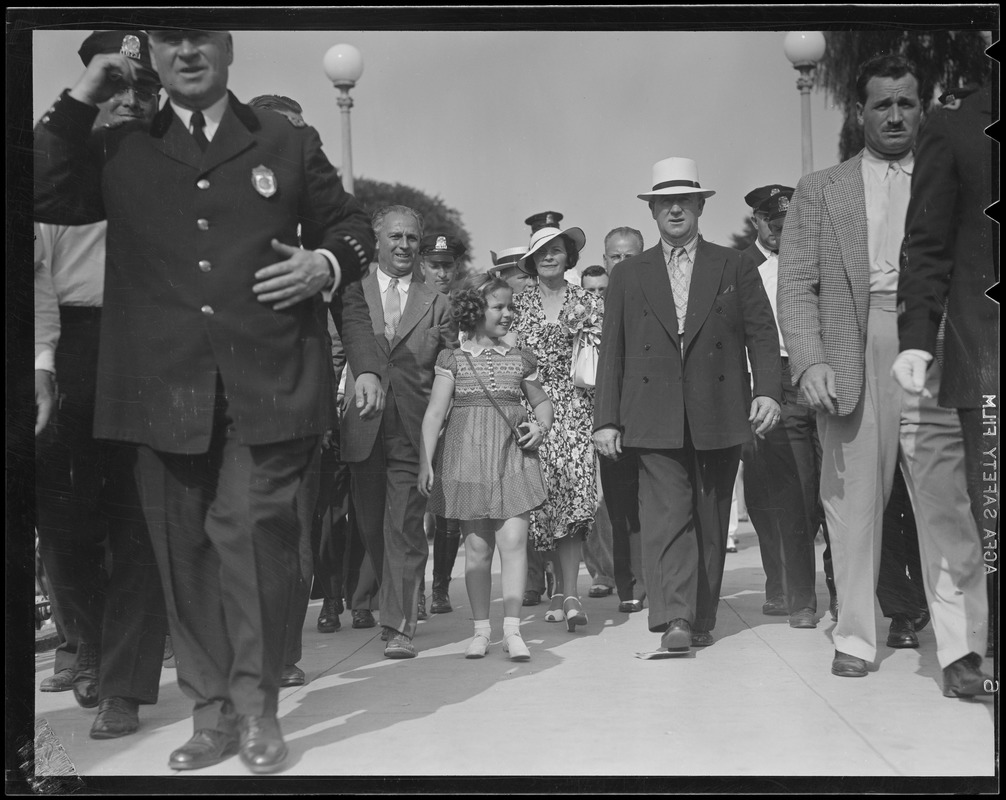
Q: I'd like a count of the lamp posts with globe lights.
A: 2